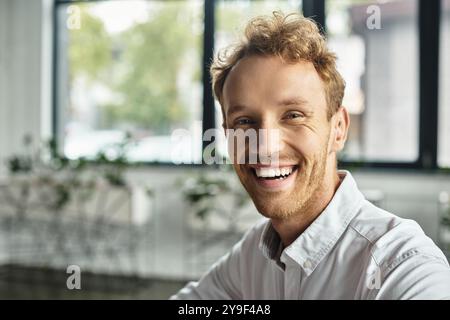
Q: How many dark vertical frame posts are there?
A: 4